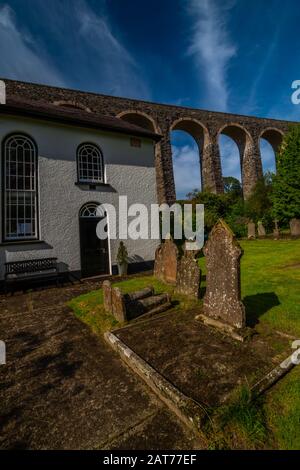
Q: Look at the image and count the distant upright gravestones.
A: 4